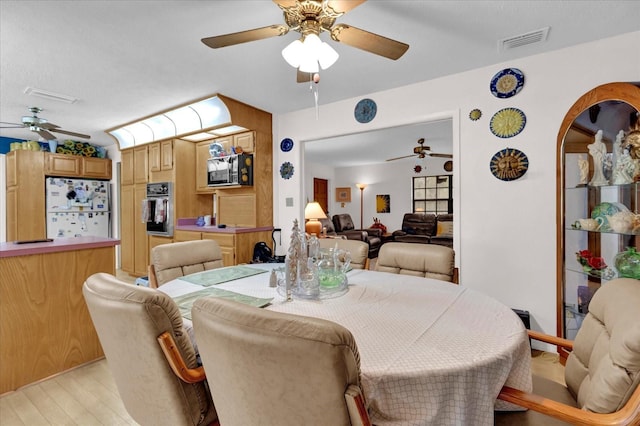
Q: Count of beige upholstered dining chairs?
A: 6